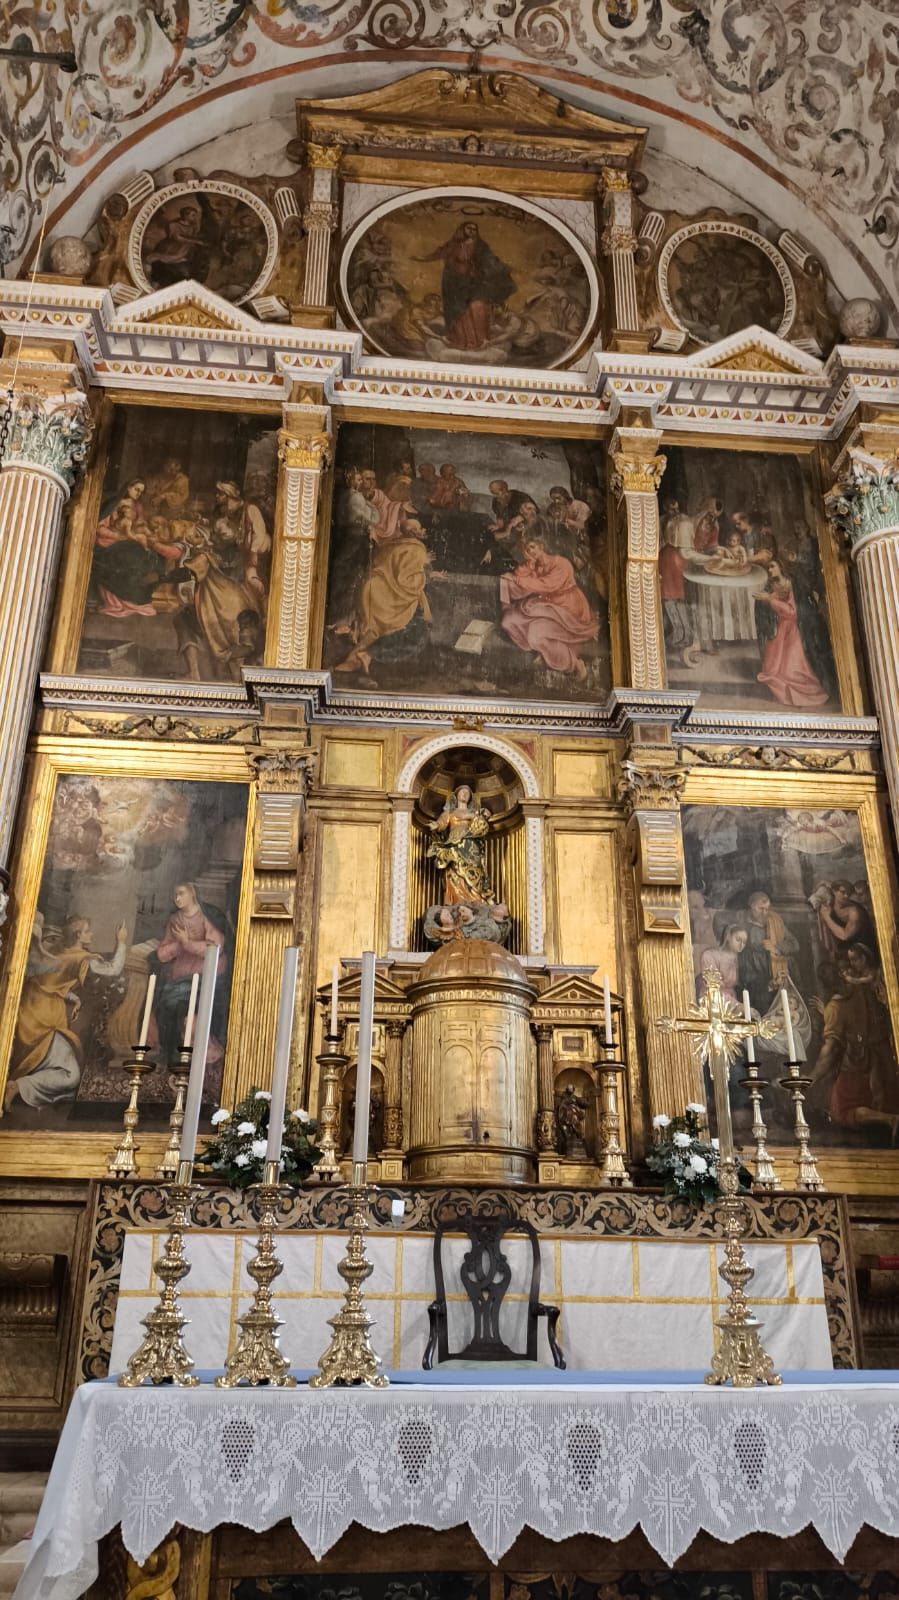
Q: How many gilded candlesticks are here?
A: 9